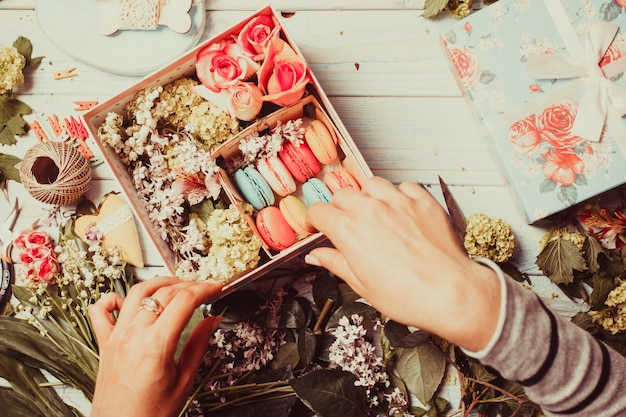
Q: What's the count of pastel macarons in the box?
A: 8